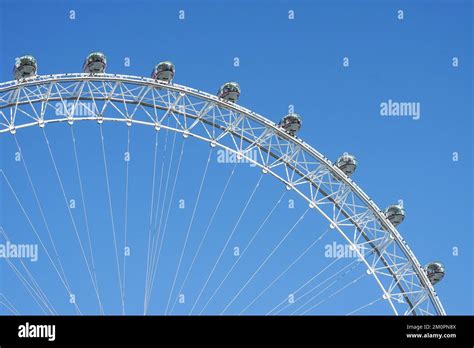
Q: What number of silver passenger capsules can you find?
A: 8